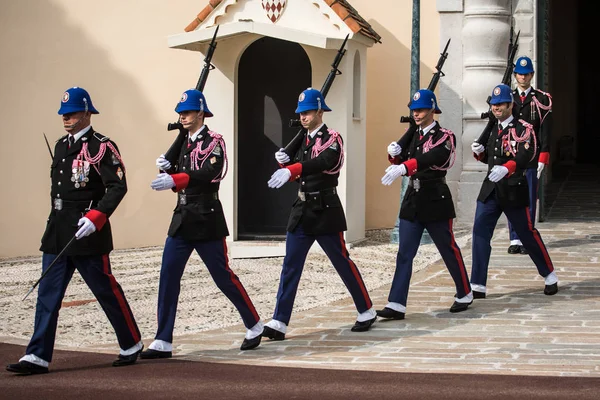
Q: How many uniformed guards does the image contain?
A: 6